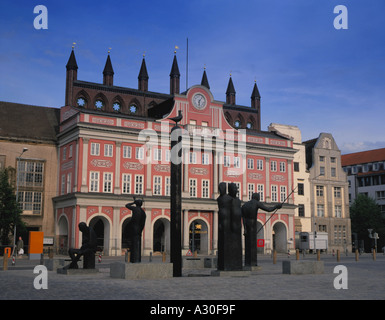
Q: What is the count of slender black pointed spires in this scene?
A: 7